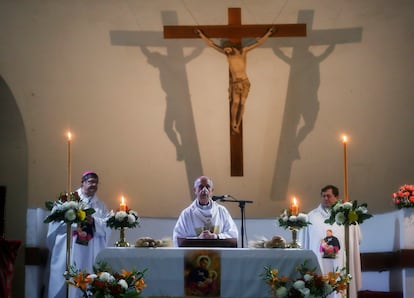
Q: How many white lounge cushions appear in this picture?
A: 0